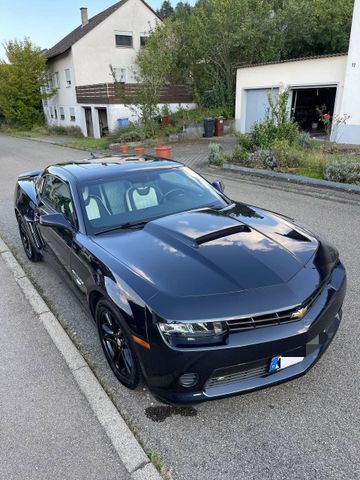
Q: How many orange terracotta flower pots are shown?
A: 3